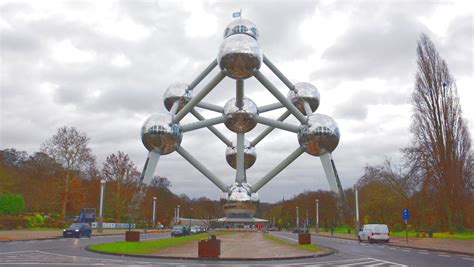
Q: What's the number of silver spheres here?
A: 9